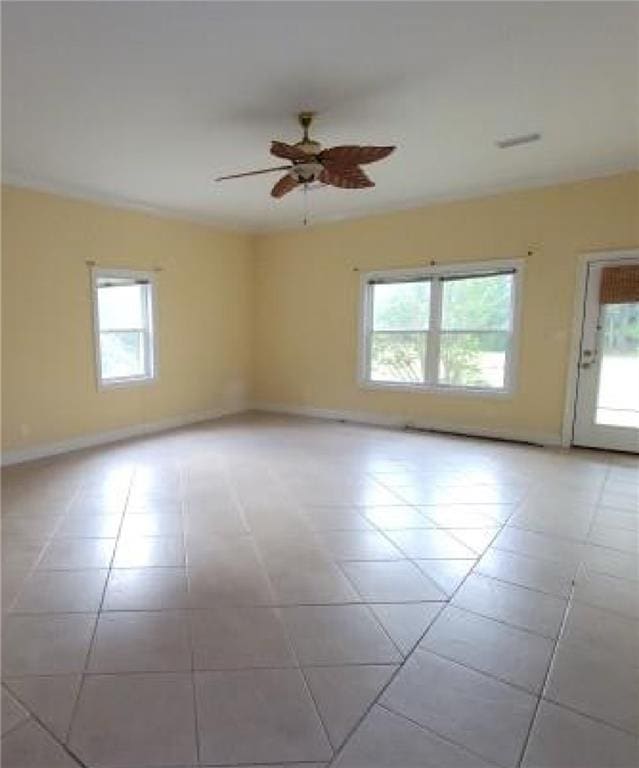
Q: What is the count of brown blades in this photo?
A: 5